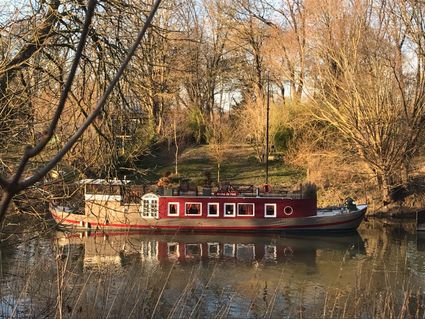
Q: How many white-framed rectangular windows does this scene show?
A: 6